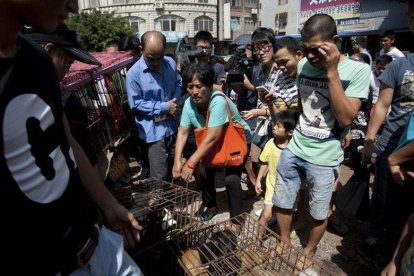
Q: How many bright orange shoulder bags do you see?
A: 1